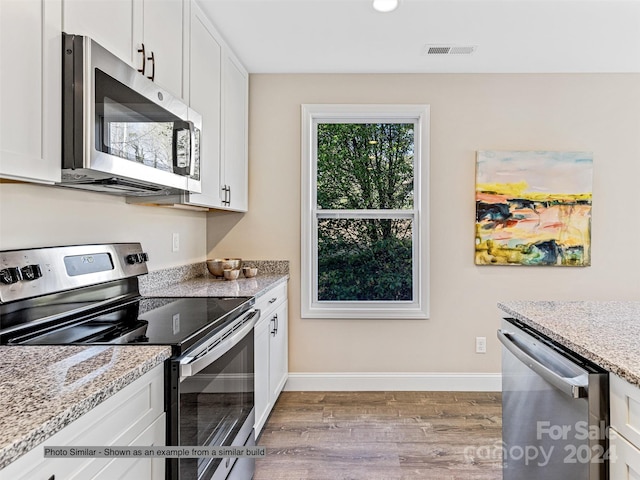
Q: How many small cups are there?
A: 2